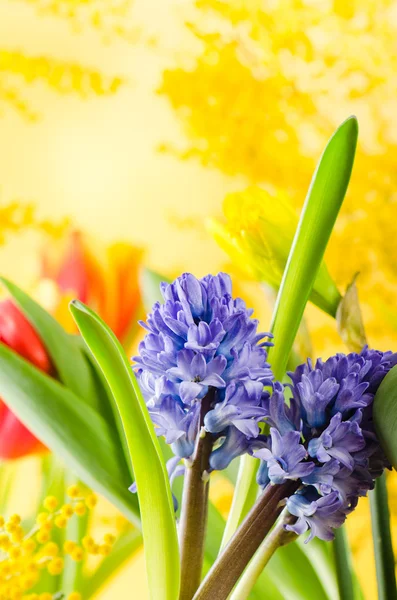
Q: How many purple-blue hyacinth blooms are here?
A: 2